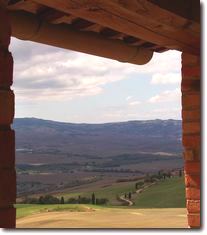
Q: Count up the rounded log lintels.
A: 1